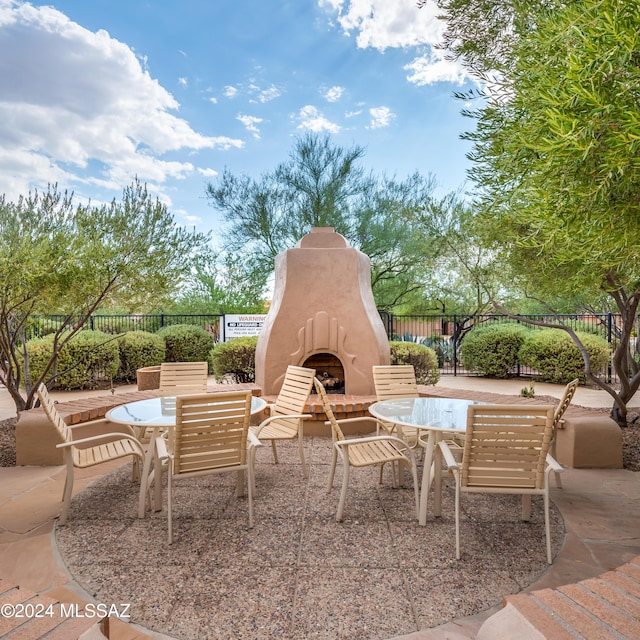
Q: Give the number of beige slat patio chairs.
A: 8